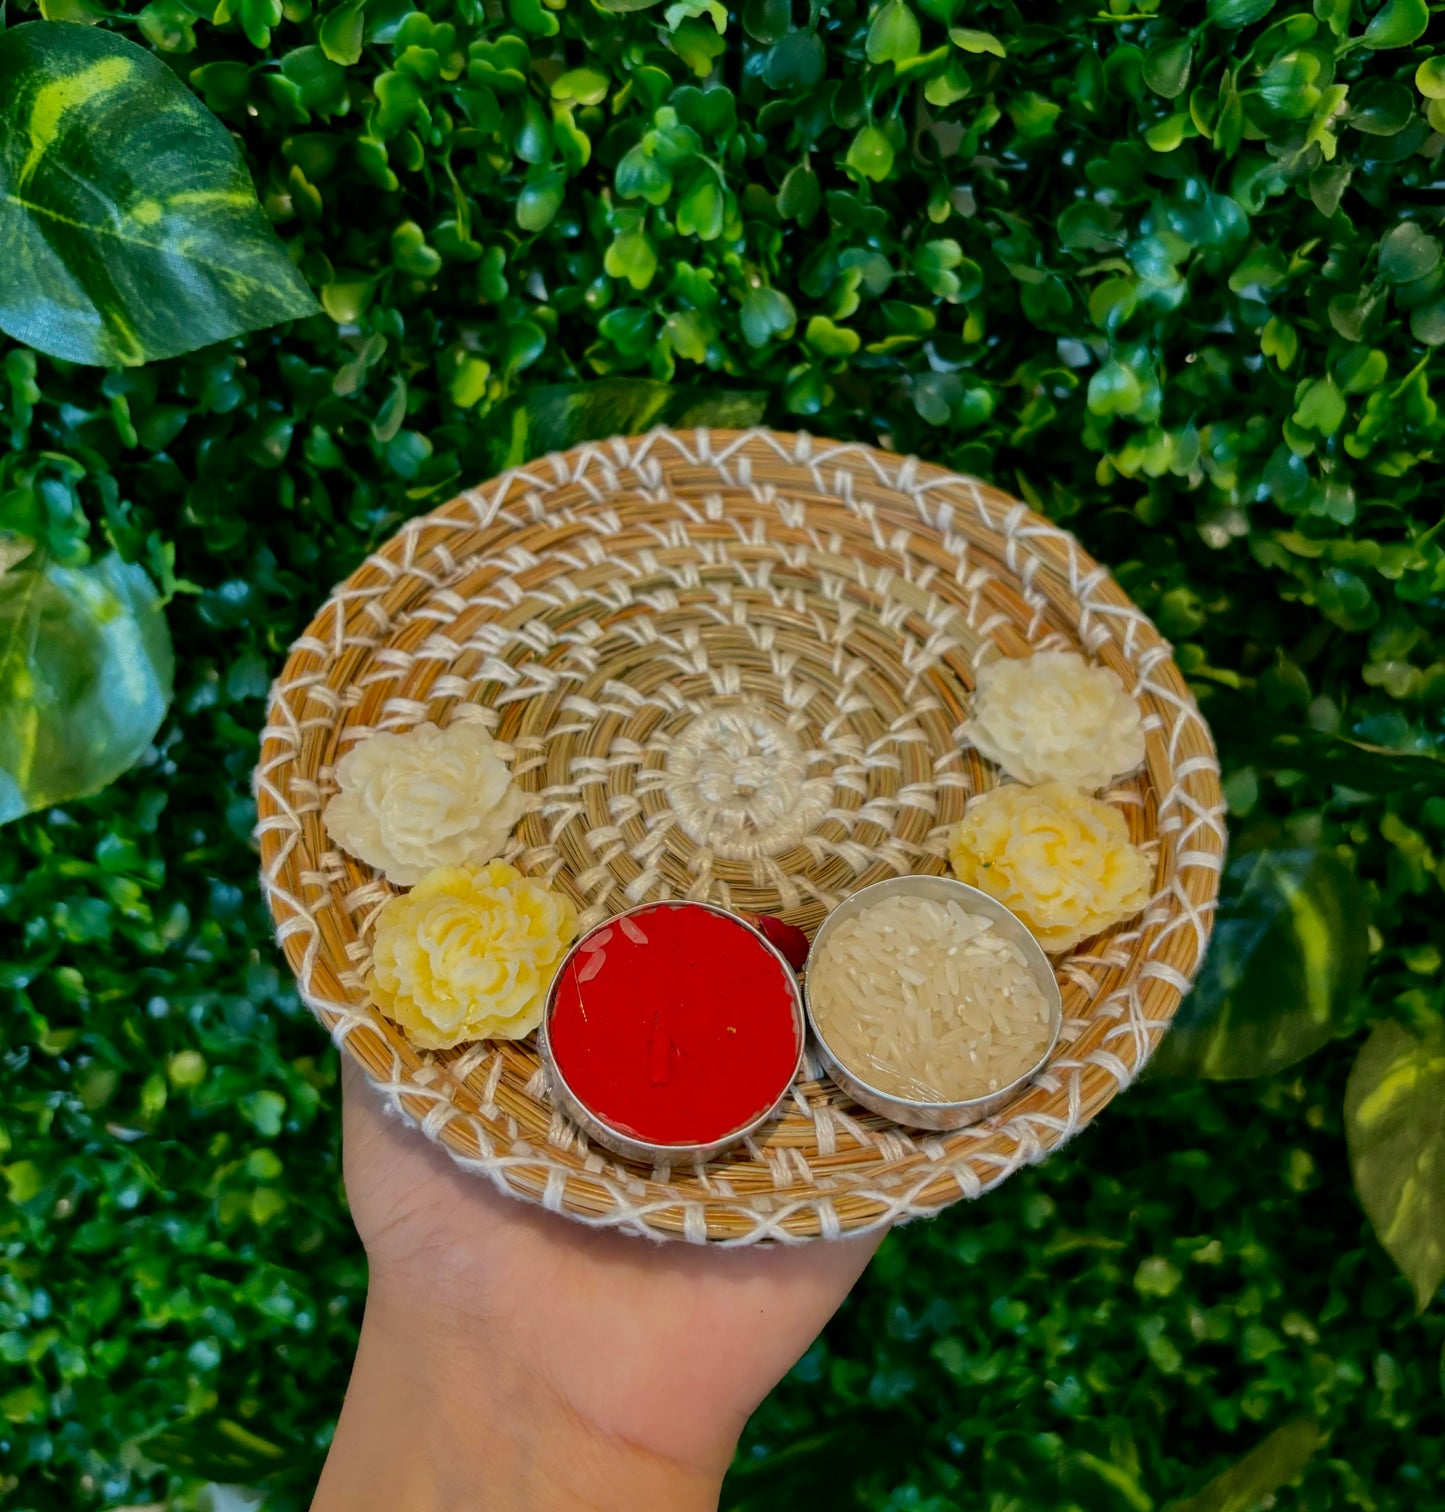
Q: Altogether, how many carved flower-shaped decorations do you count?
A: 4